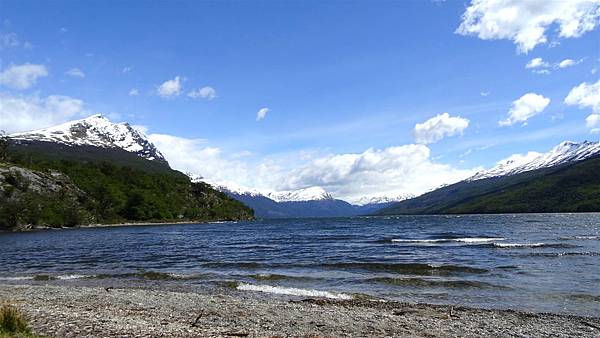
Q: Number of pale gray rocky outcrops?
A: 1